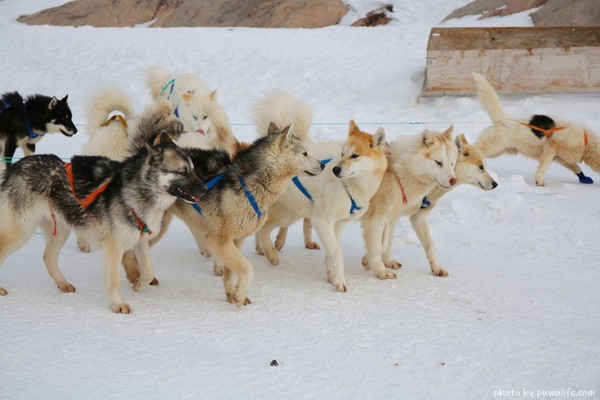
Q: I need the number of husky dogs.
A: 9